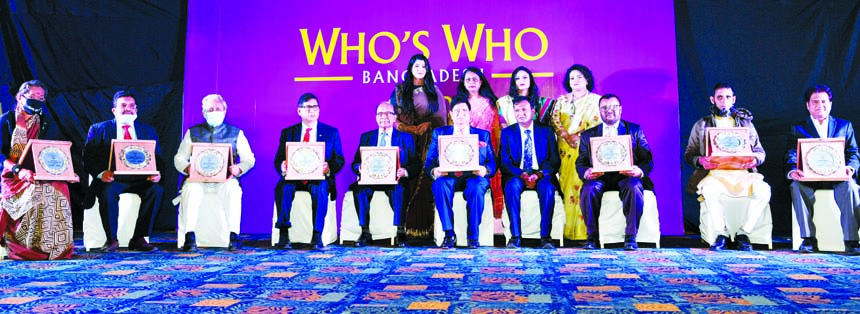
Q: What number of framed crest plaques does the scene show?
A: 9